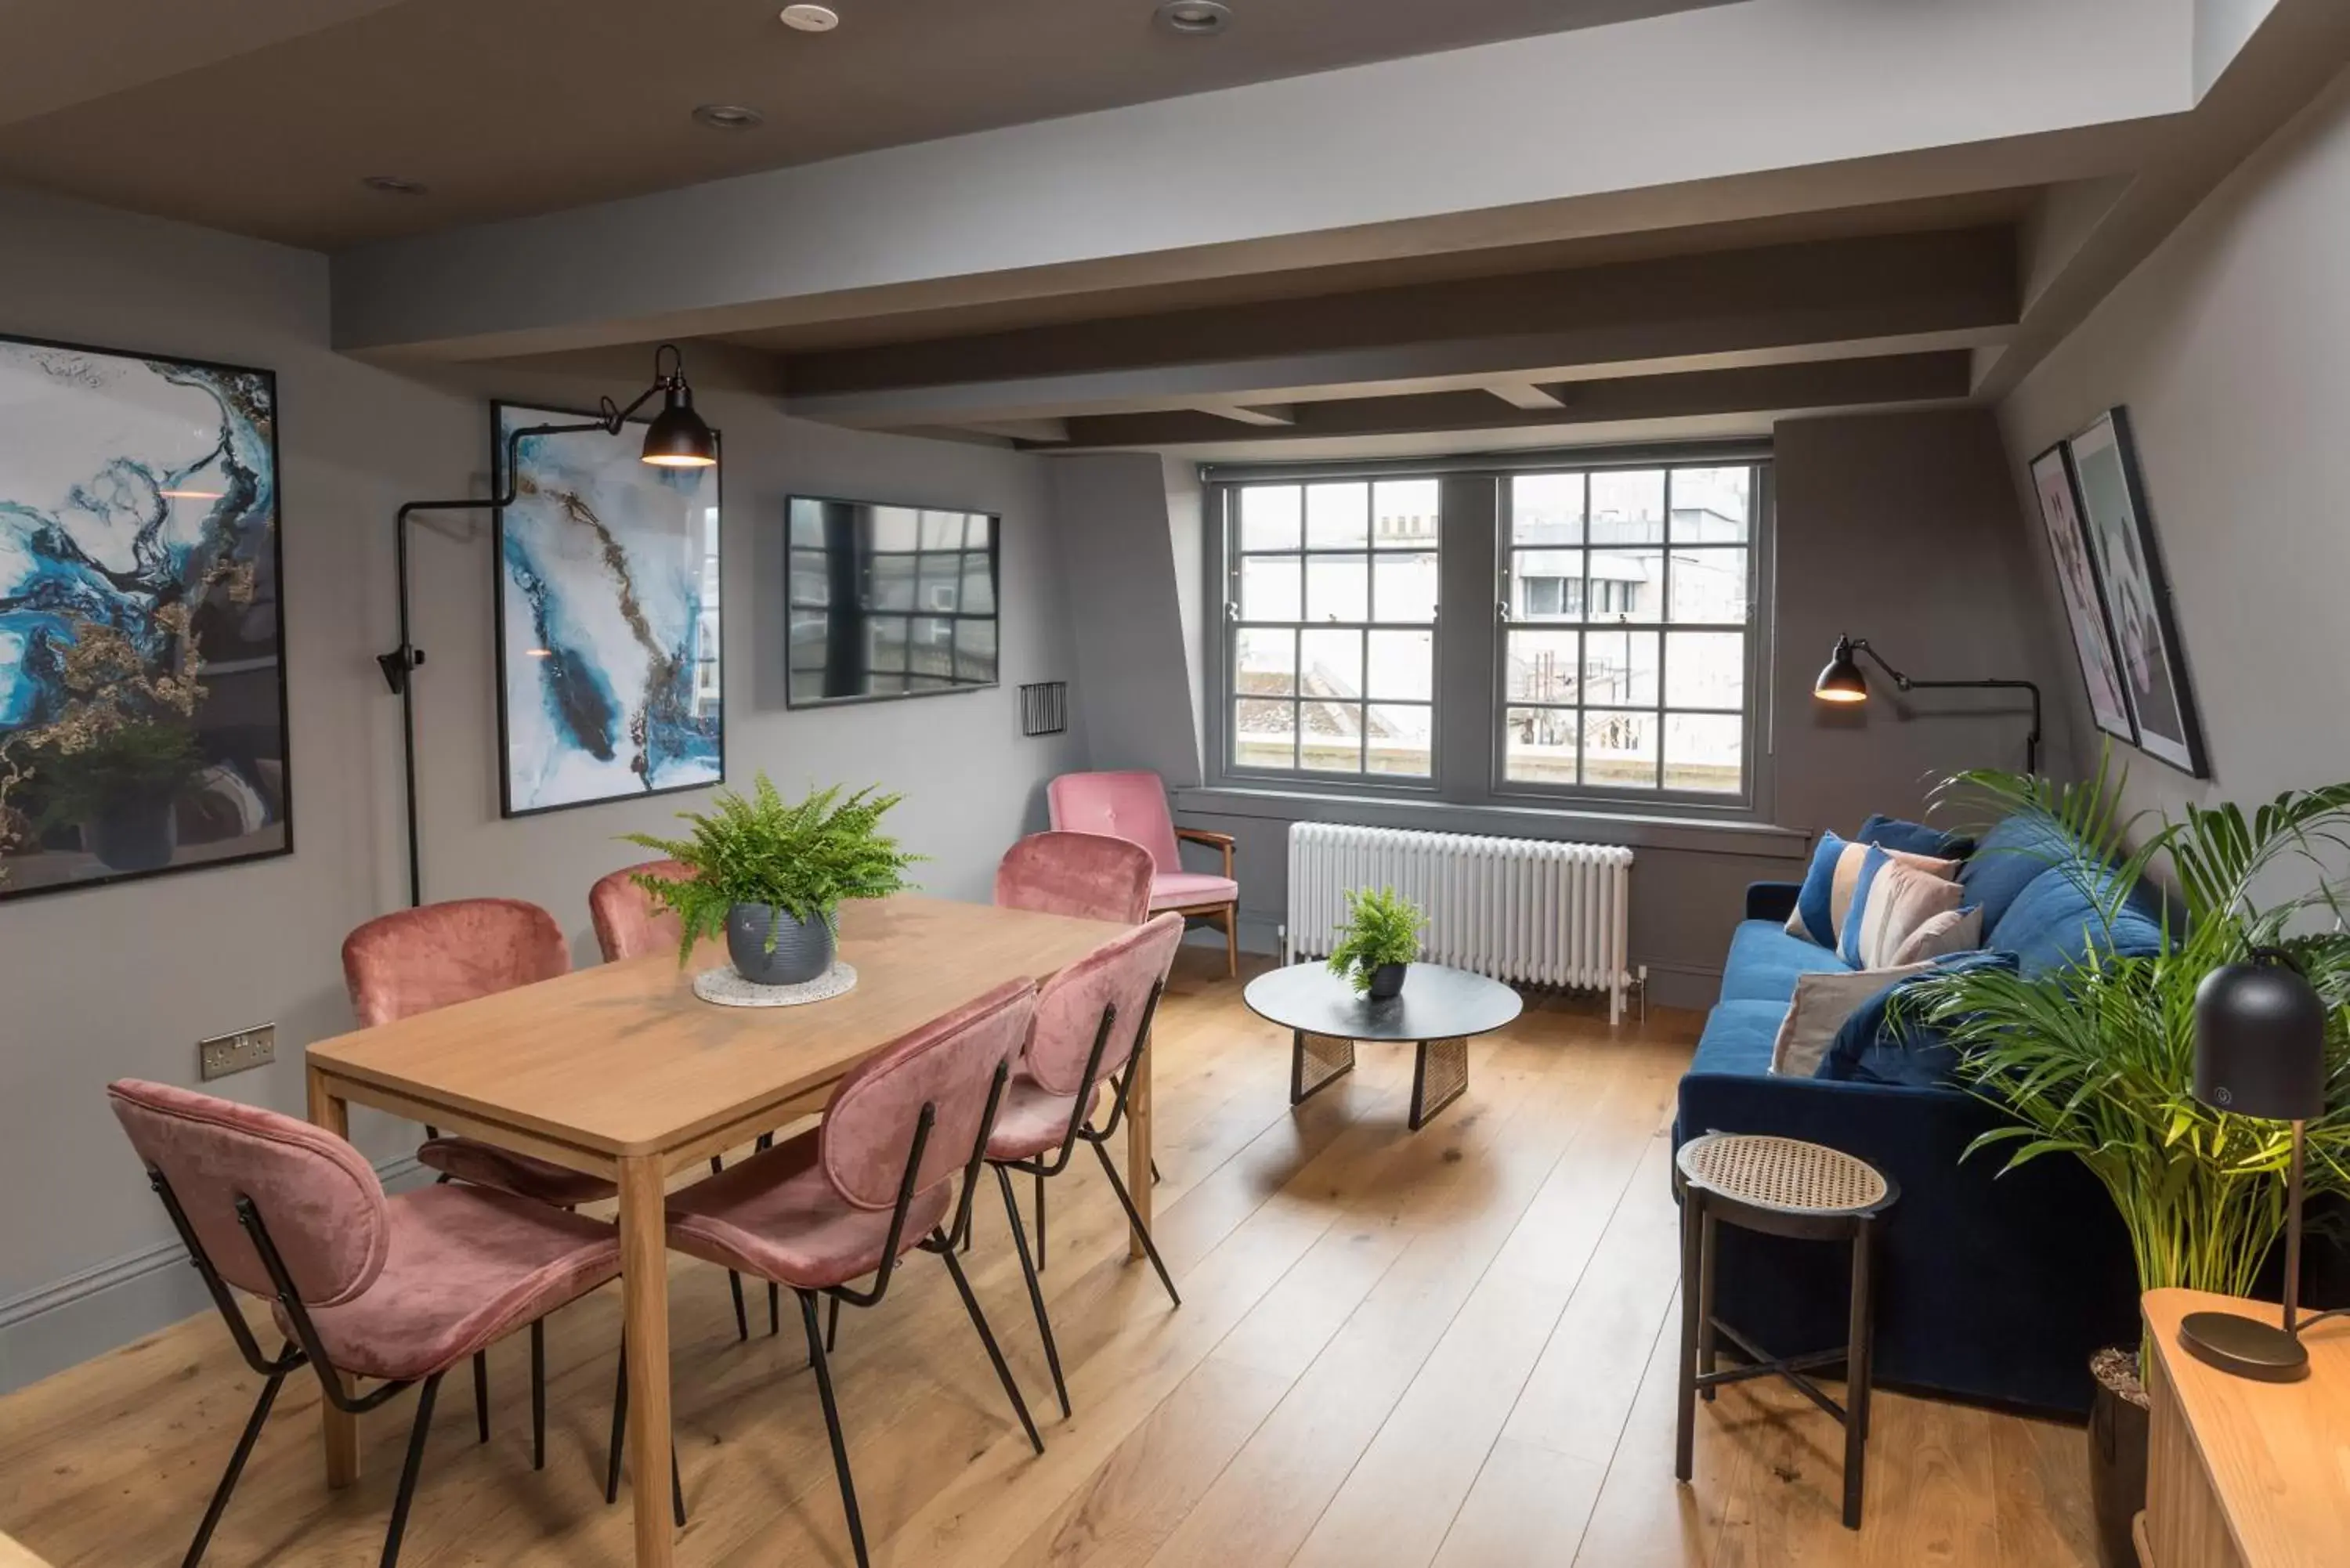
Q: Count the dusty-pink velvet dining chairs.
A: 6